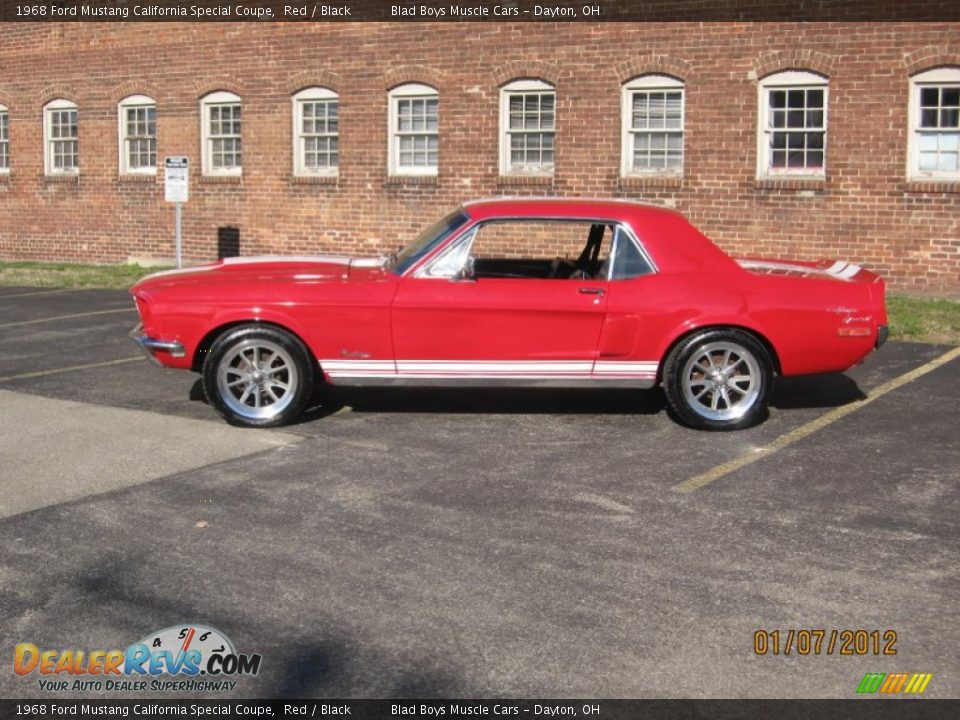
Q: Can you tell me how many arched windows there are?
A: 10